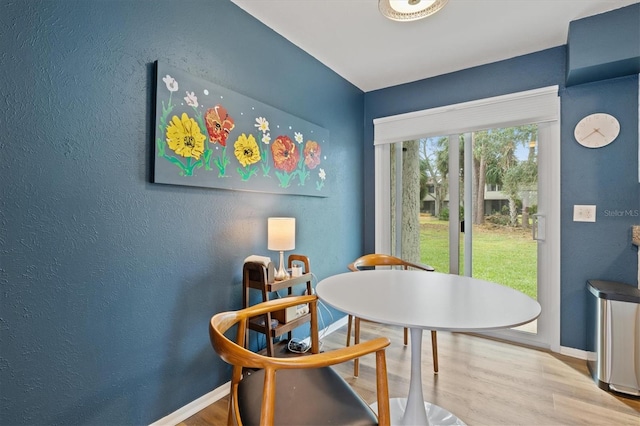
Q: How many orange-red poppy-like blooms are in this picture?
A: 3